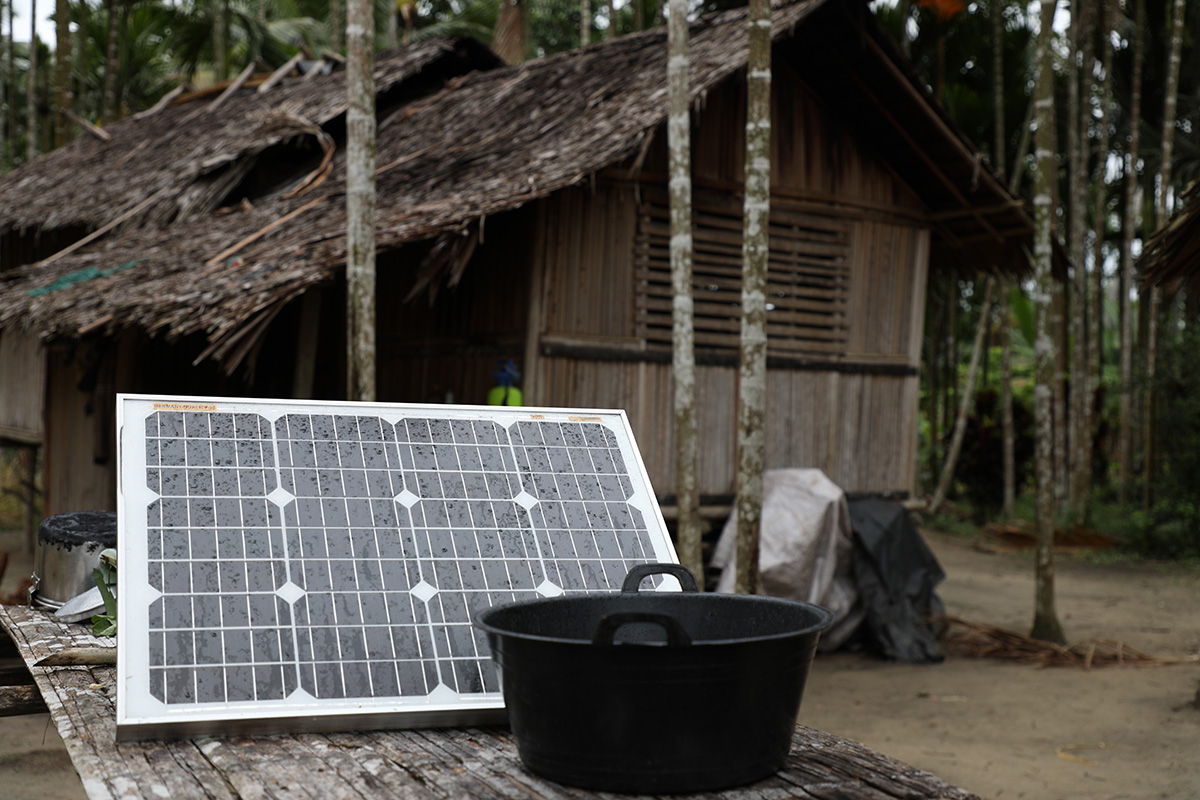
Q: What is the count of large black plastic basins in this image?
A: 1